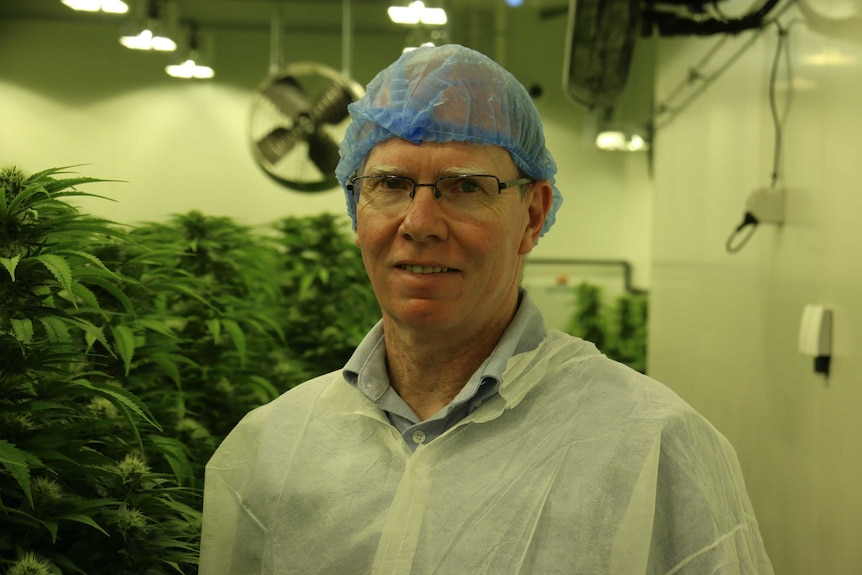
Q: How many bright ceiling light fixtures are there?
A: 6